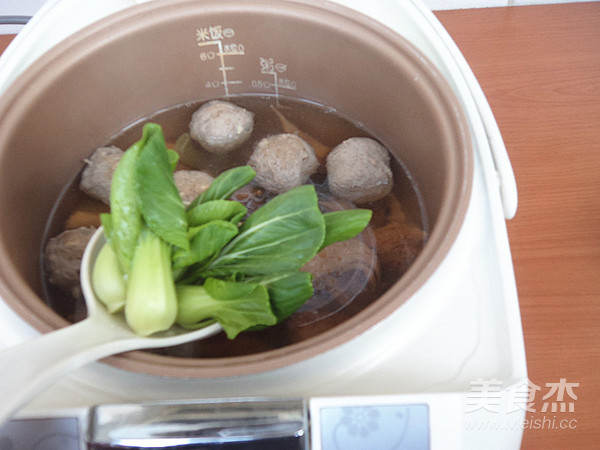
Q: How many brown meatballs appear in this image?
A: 6